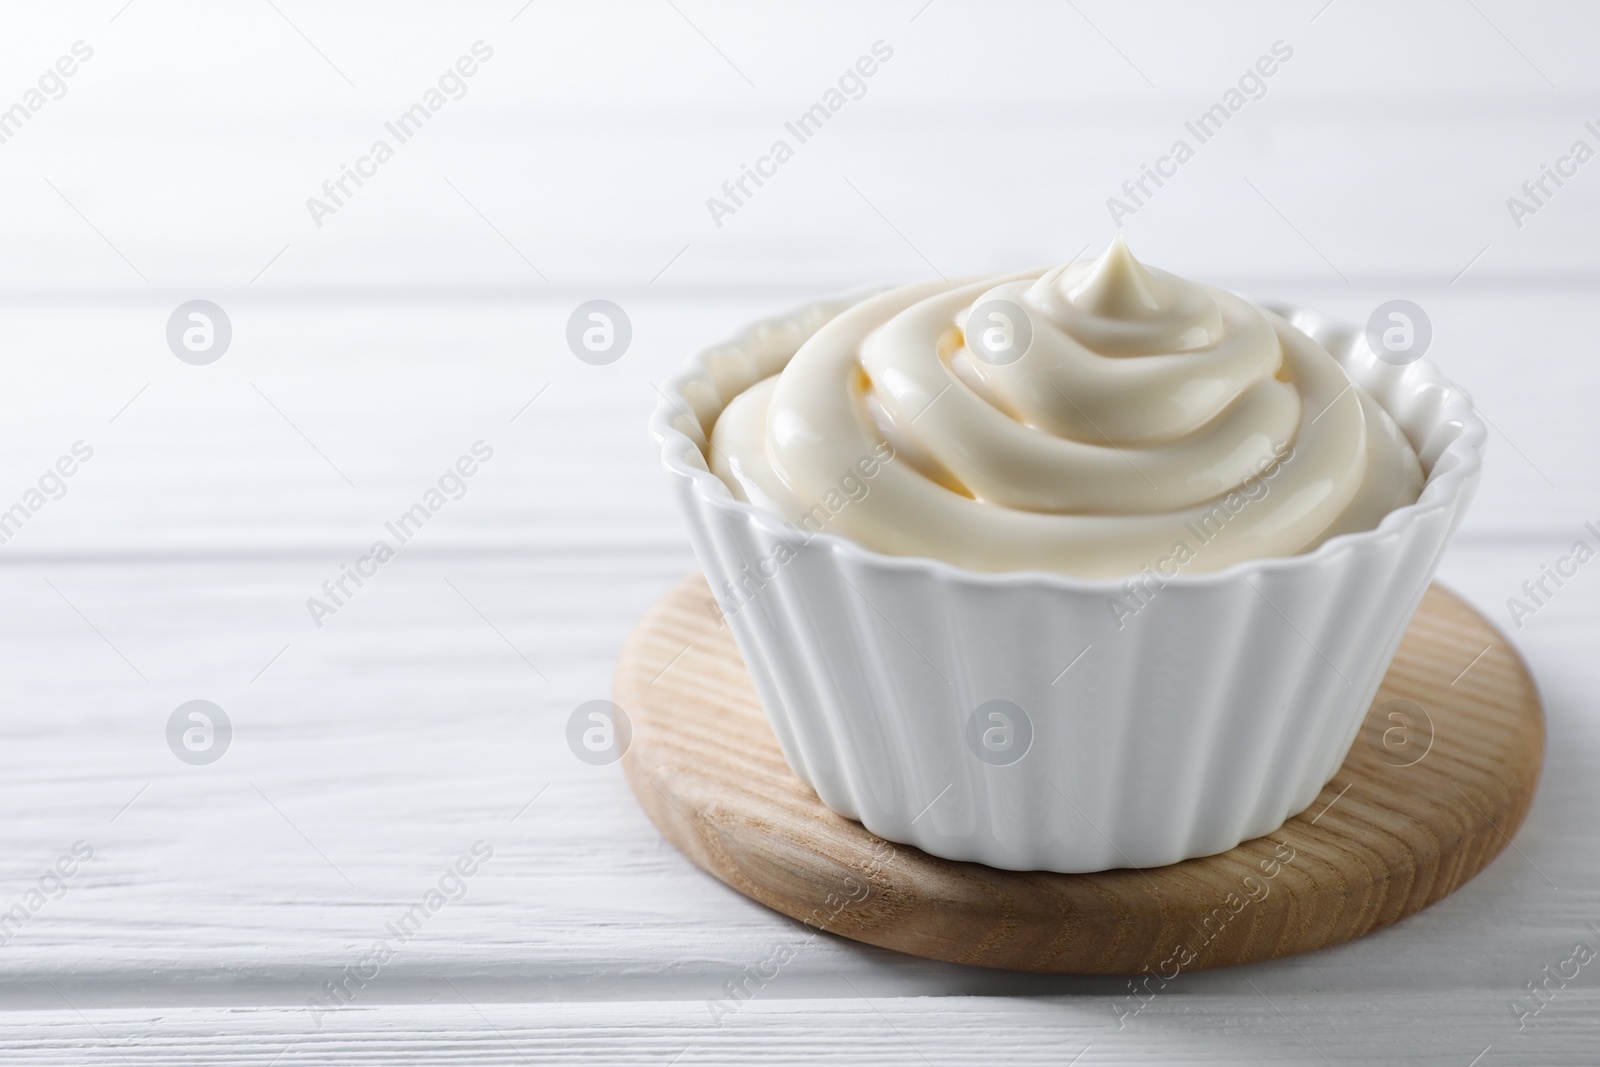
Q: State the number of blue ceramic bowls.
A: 0